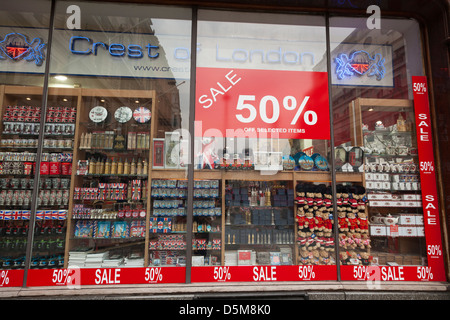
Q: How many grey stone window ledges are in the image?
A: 1